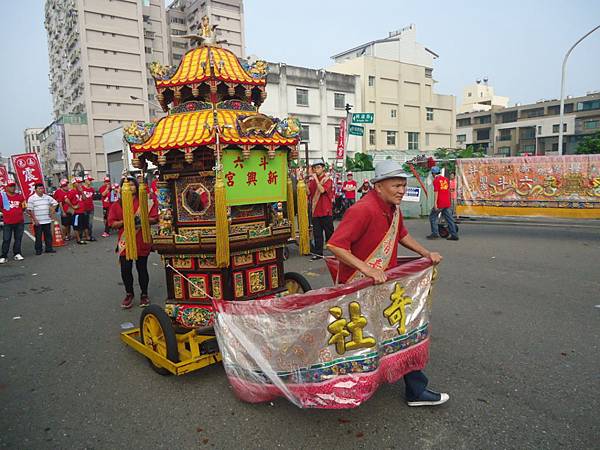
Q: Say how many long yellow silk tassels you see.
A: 5